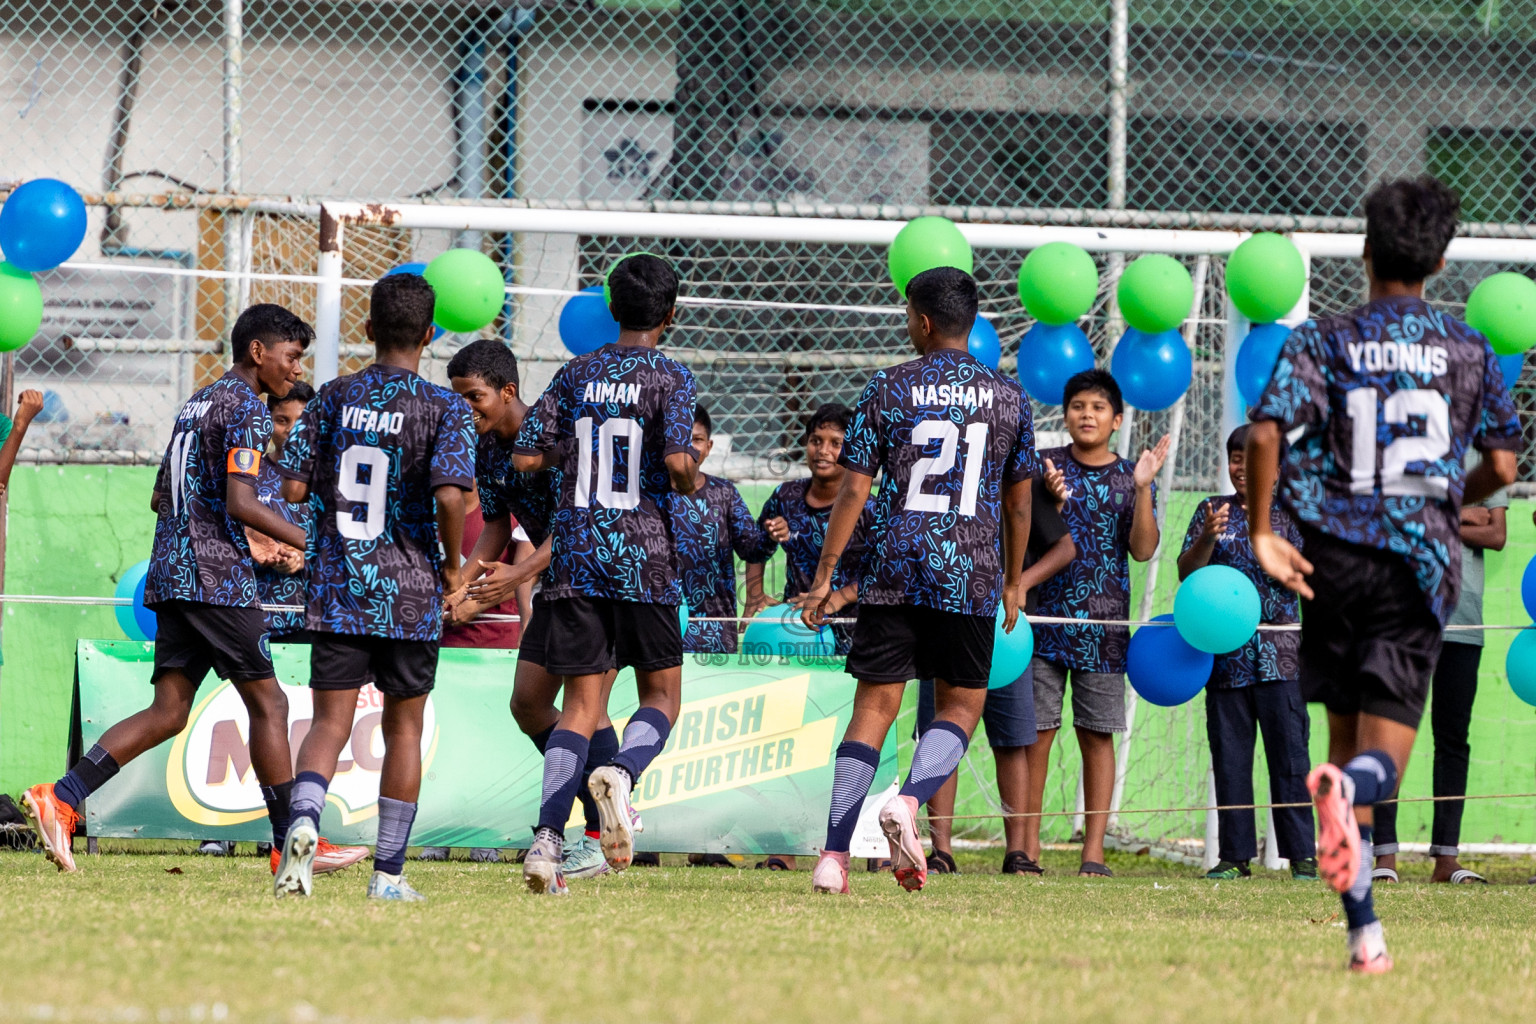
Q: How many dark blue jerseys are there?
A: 11